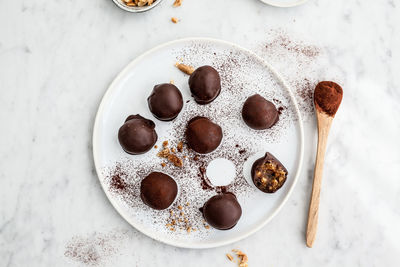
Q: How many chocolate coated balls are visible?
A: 8